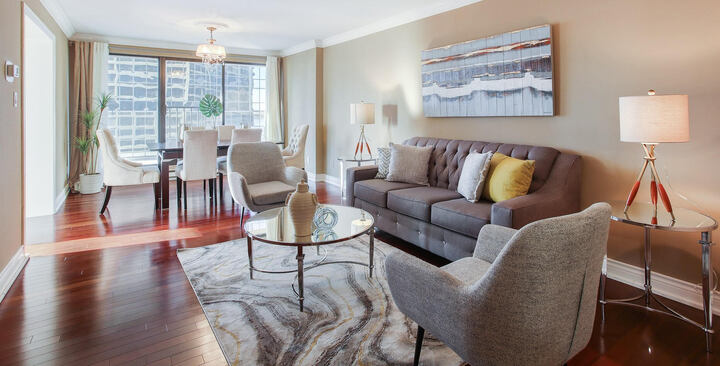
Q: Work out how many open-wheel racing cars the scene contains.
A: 0